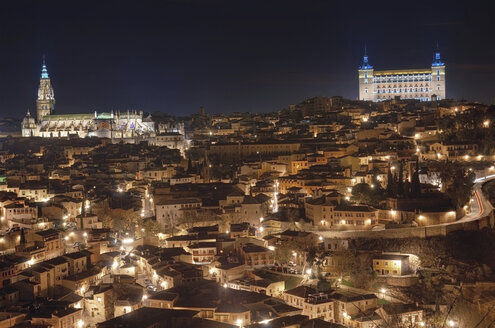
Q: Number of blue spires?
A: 3